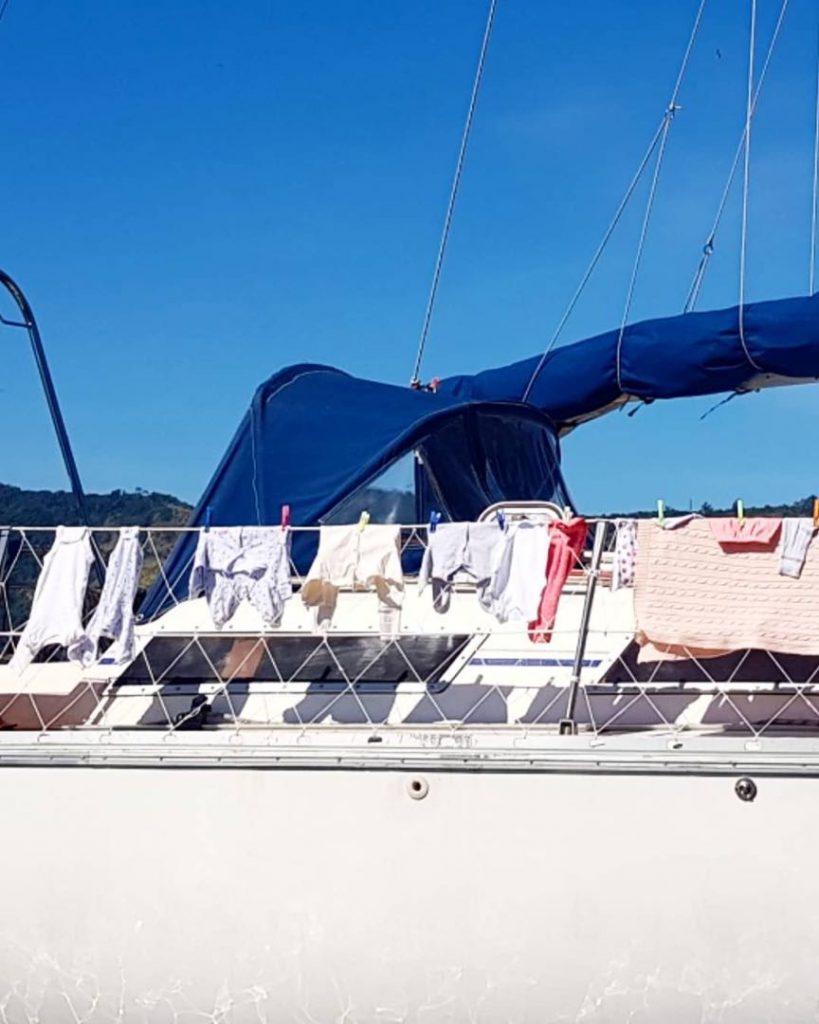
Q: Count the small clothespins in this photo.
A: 9